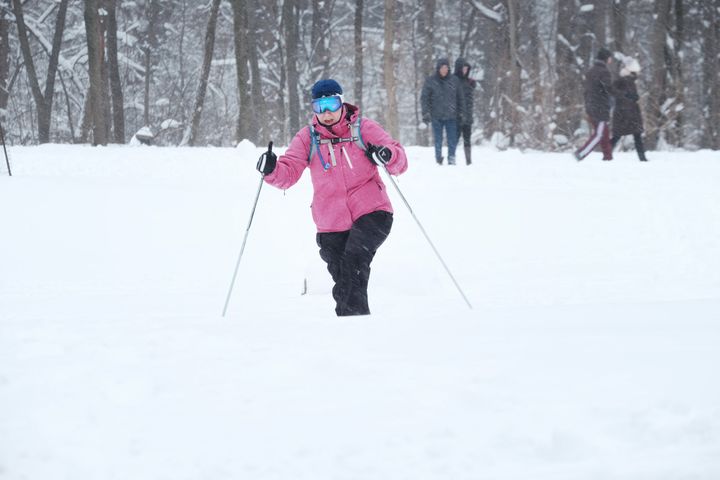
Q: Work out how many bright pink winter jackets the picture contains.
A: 1